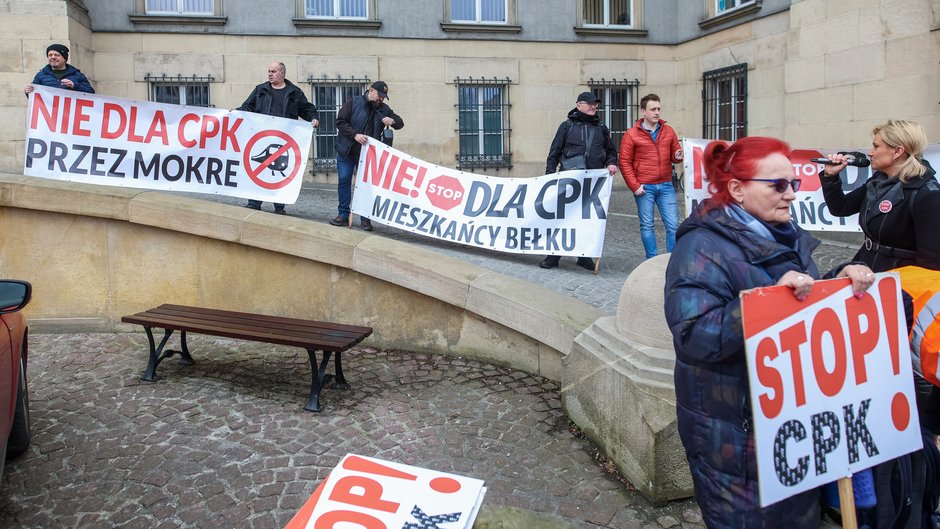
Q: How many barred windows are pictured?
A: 5